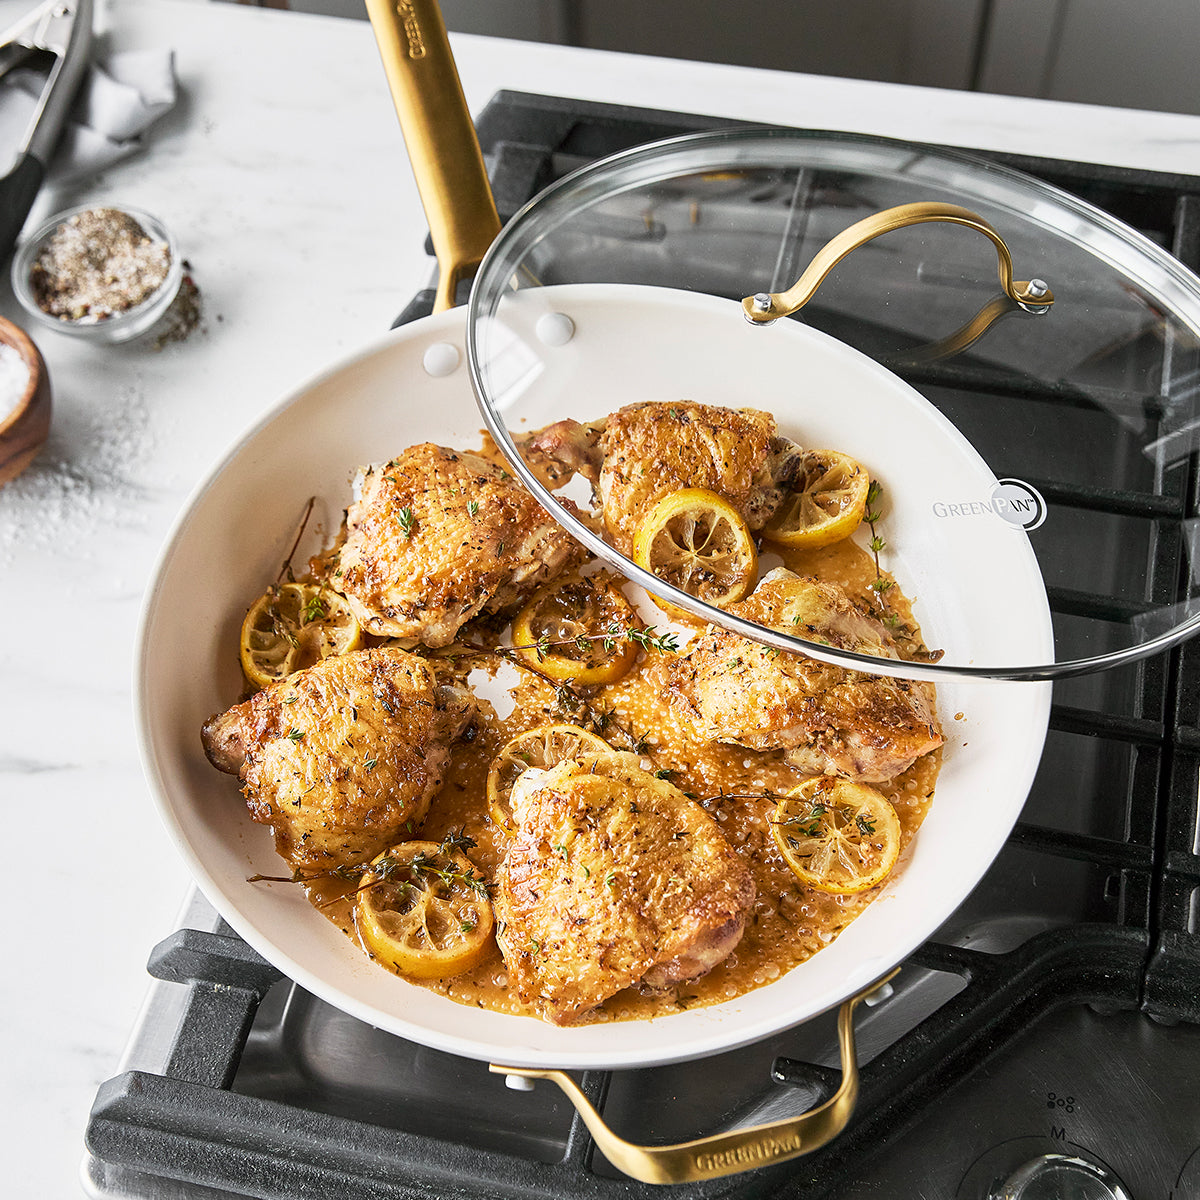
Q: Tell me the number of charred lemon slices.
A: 7